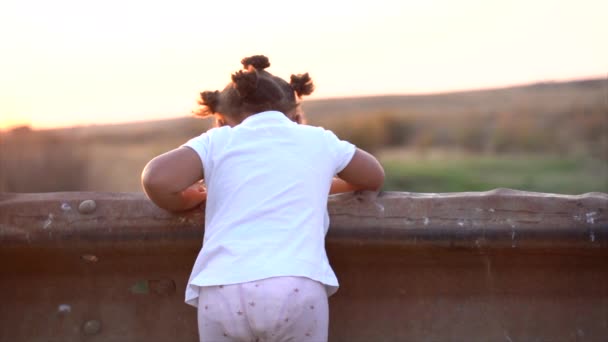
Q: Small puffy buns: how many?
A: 4